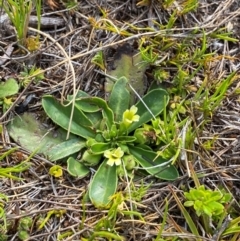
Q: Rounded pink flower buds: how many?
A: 0